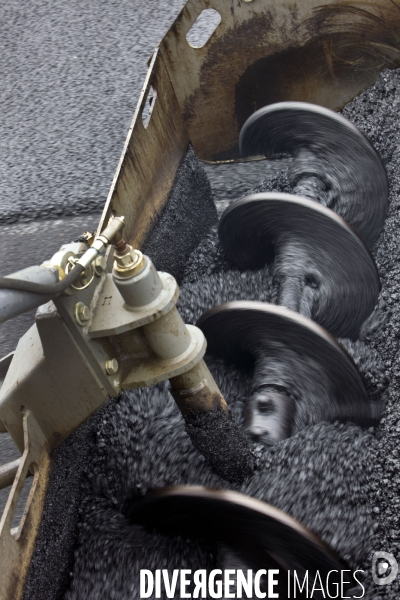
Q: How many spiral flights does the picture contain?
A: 4